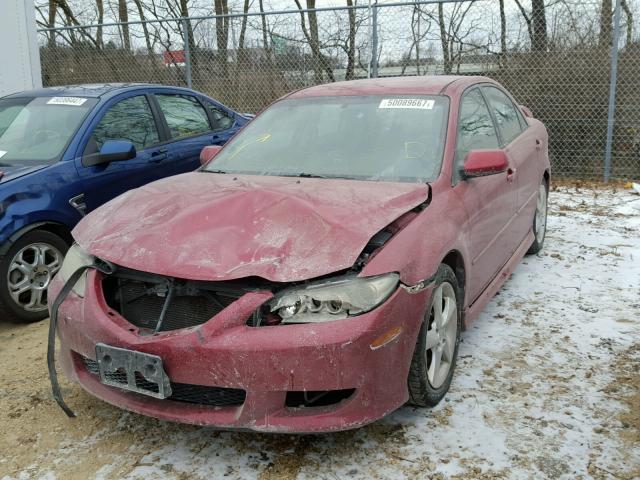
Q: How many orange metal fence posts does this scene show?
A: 0